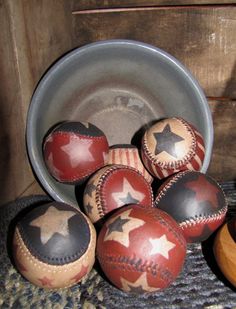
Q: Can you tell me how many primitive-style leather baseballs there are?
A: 7